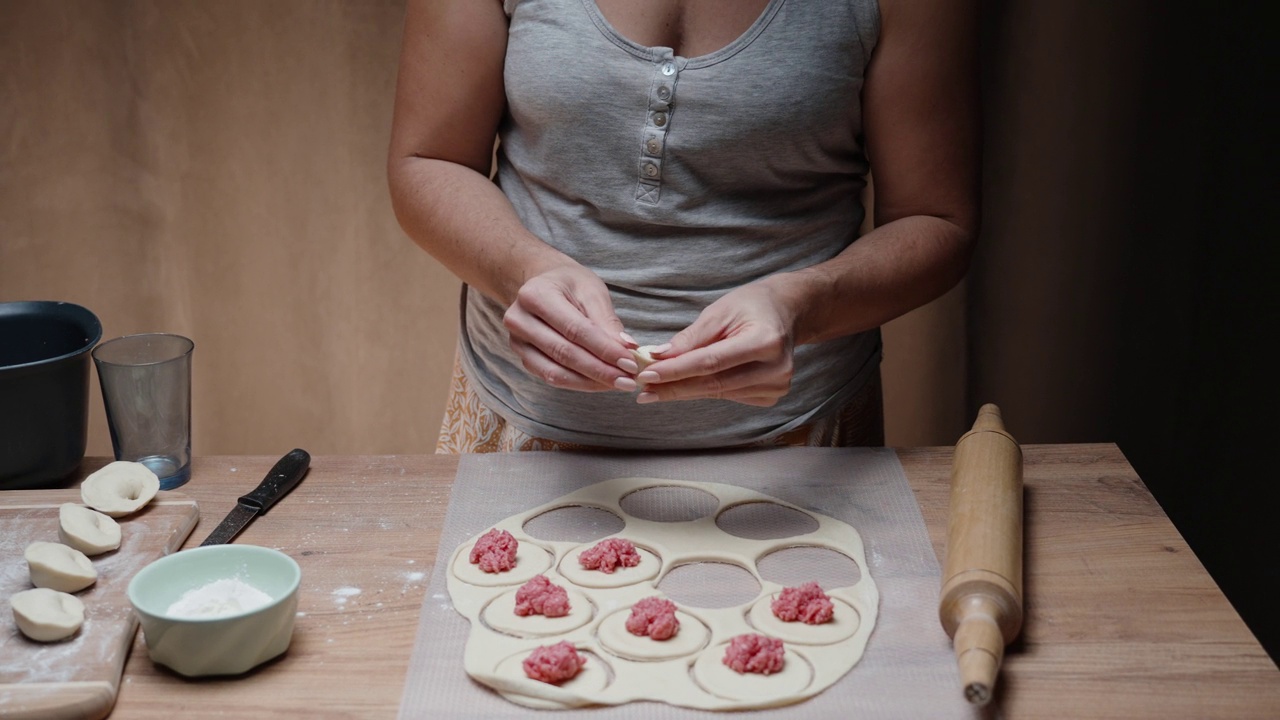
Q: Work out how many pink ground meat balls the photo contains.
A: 7